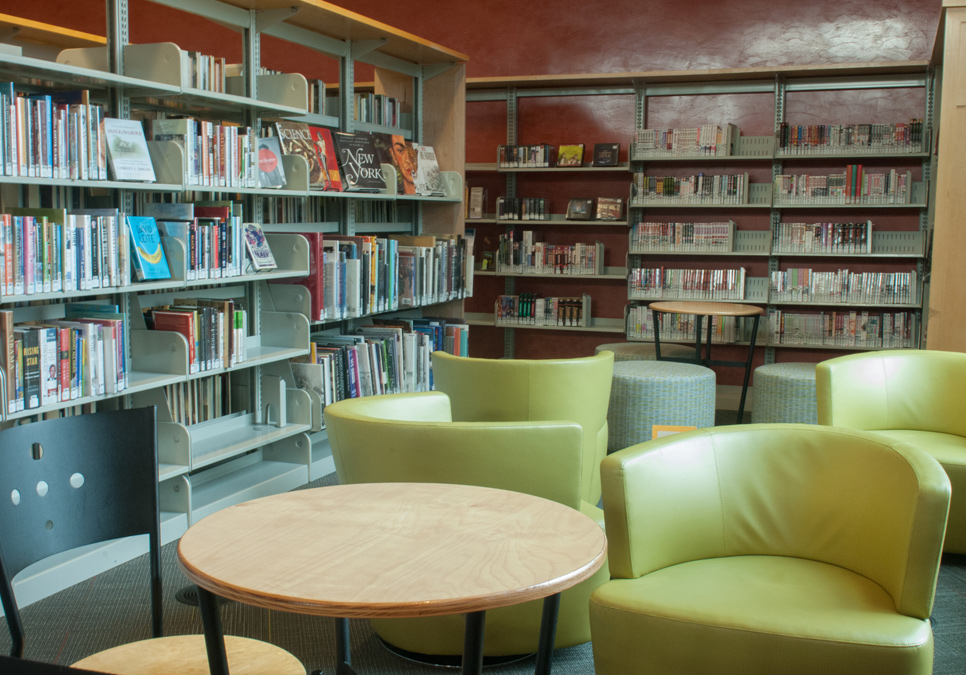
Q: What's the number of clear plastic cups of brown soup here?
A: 0